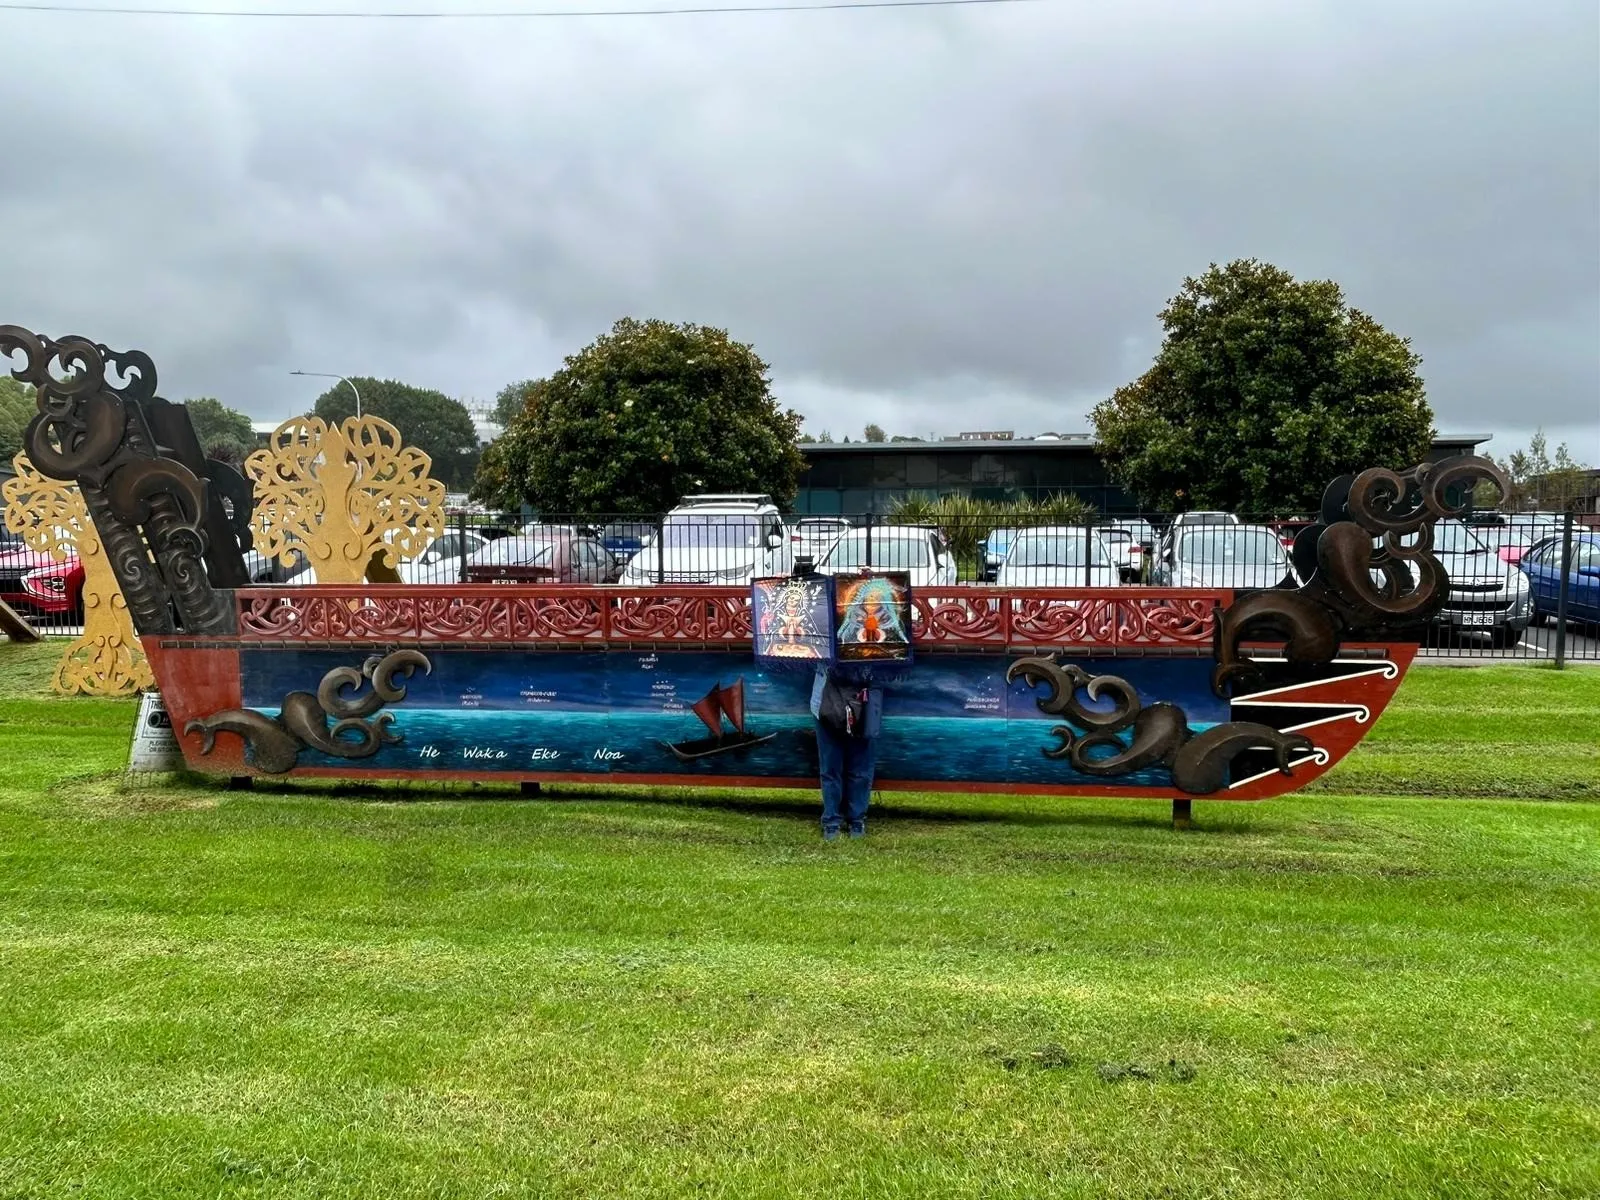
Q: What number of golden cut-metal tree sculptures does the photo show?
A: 2